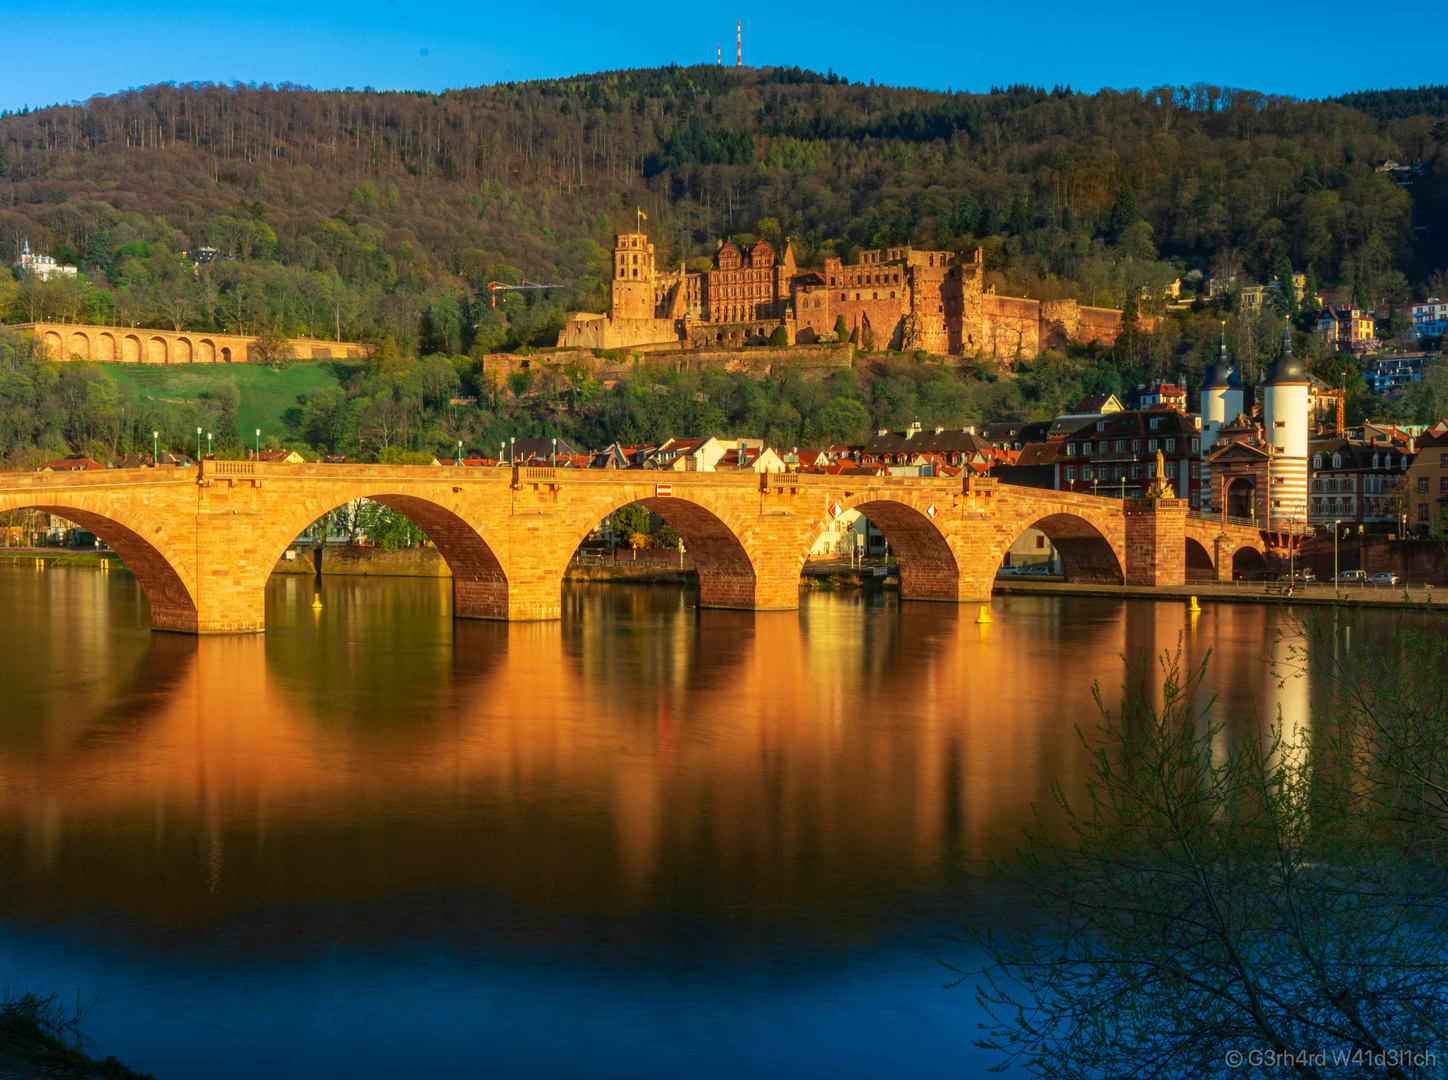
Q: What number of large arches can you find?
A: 5